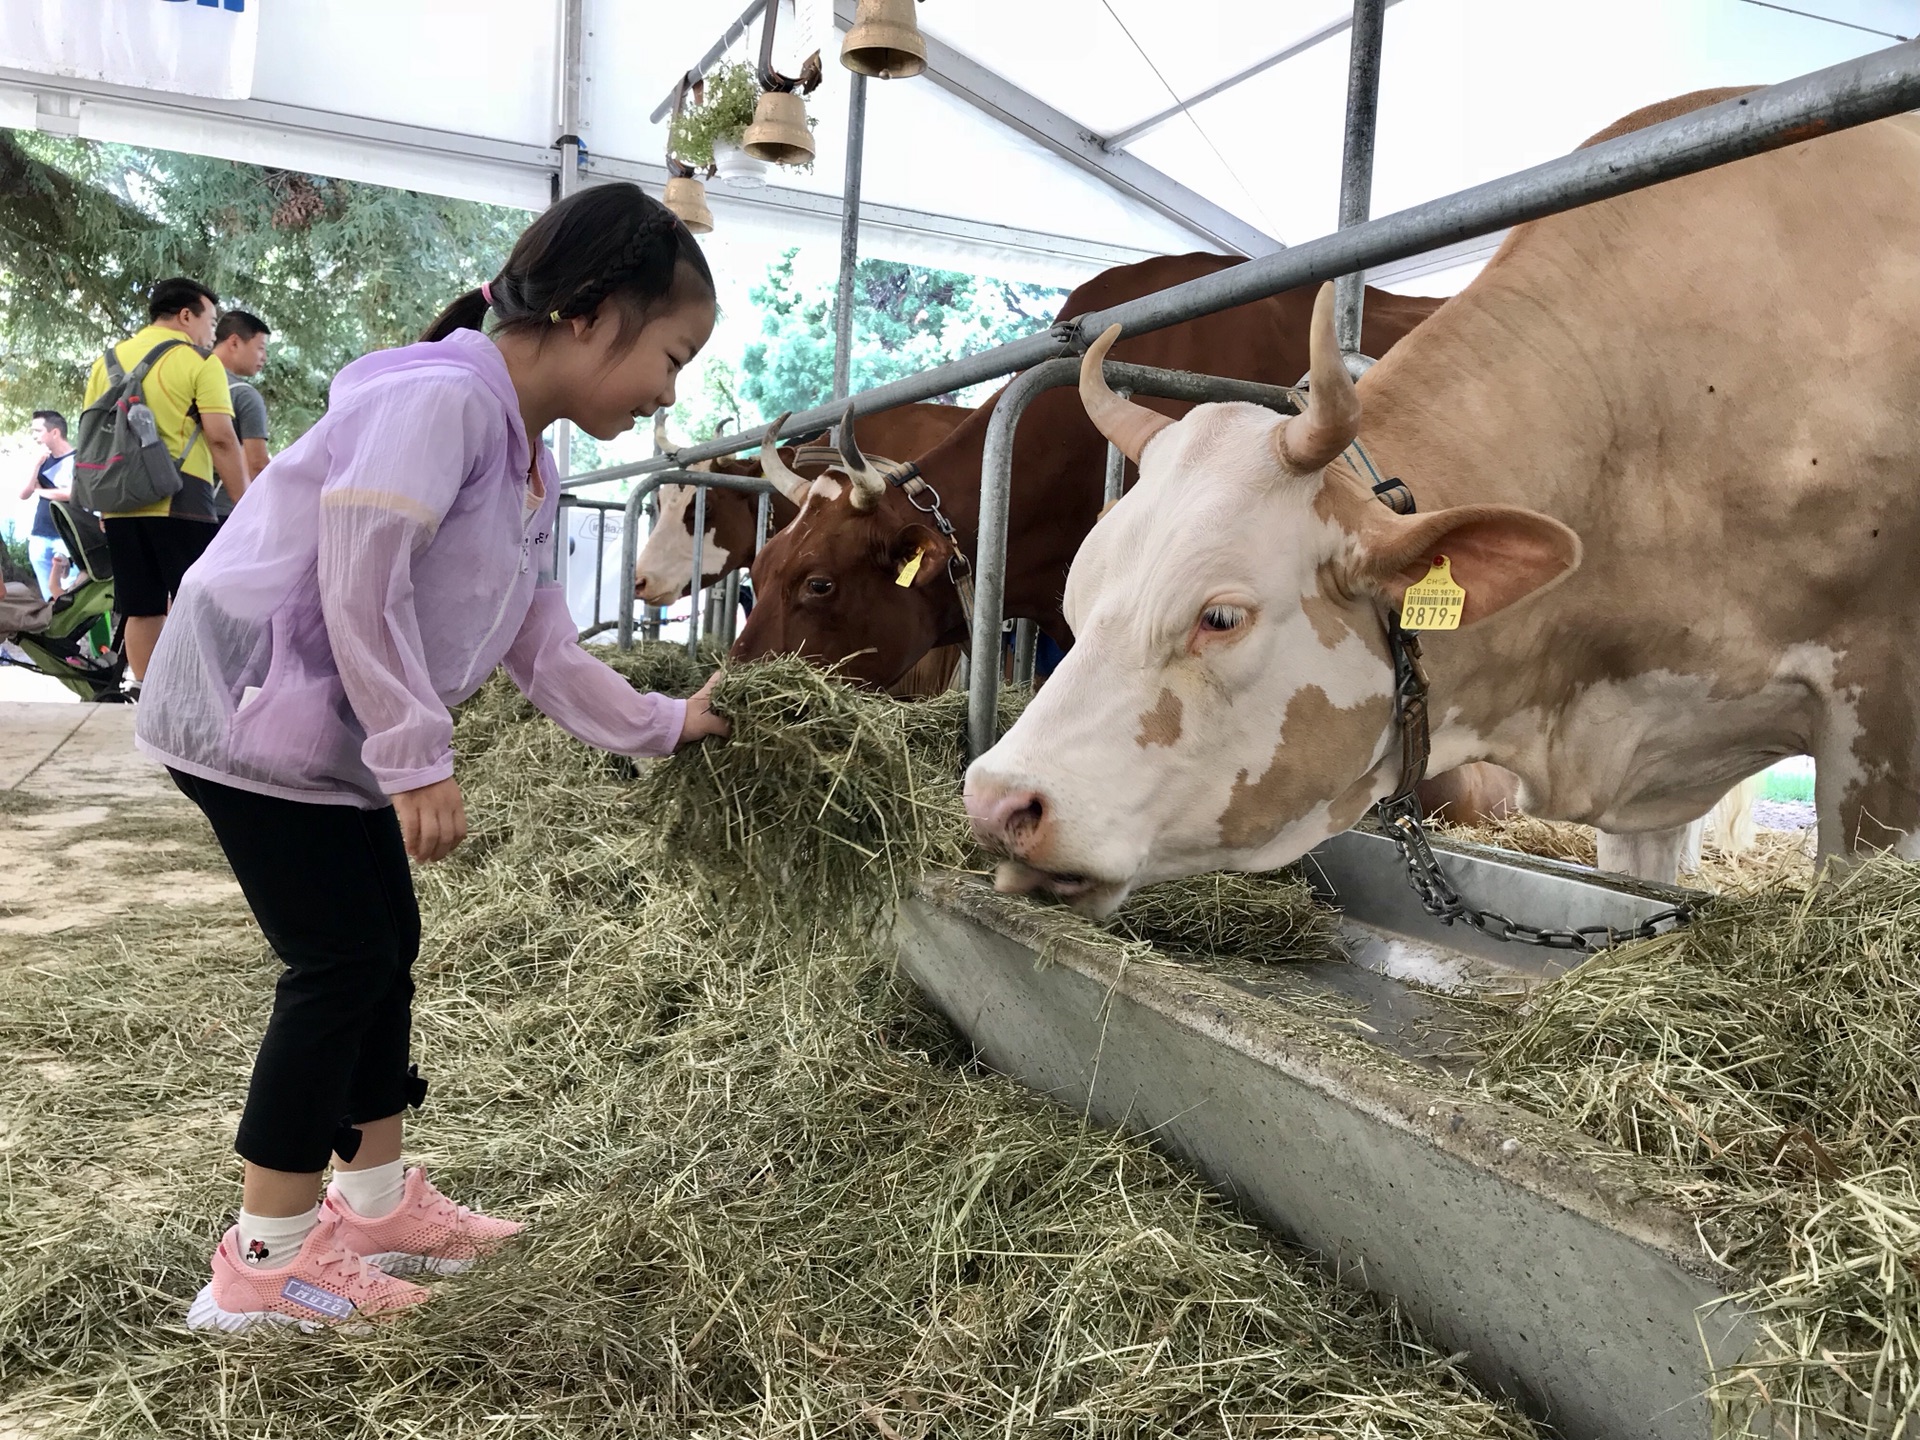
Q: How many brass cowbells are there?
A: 3